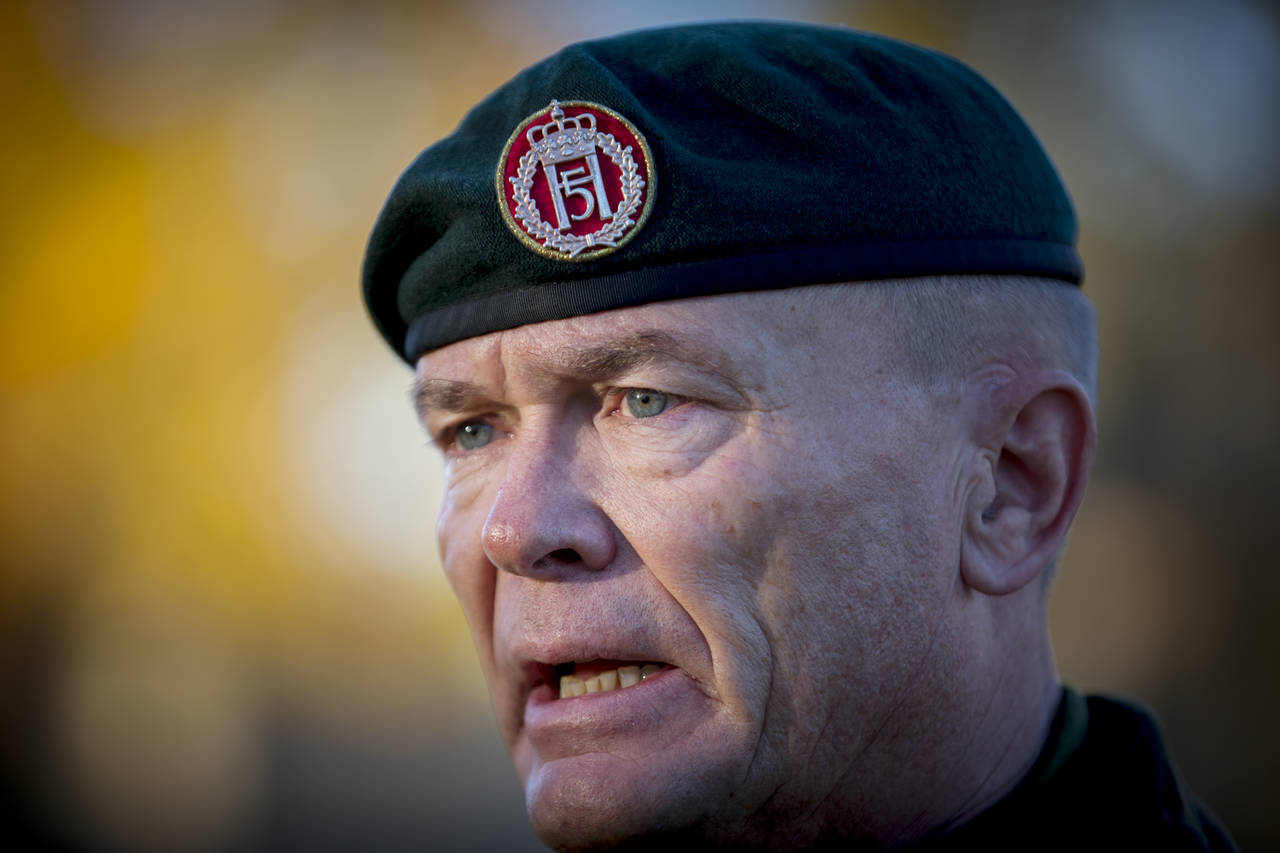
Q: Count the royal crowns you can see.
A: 1